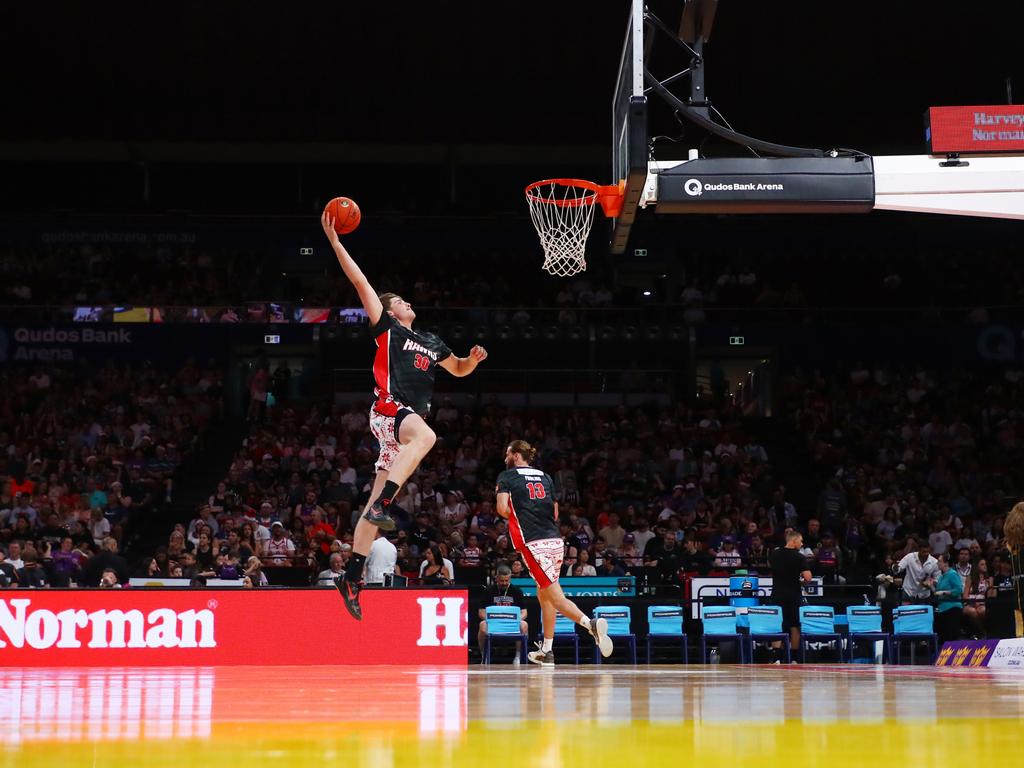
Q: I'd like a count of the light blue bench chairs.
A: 9